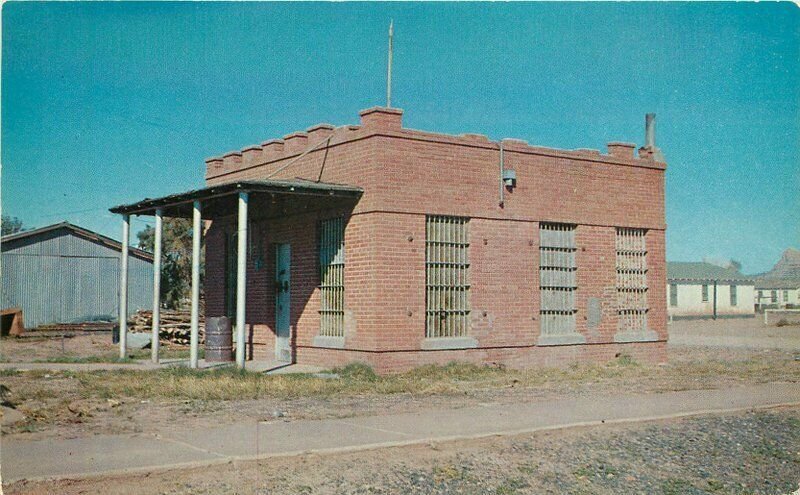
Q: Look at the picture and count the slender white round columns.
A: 4